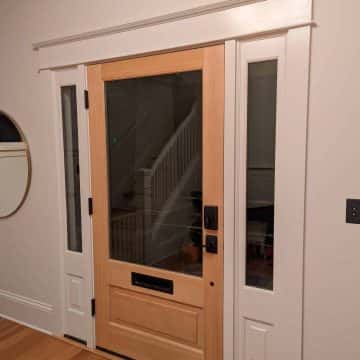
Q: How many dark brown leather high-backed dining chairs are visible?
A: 0